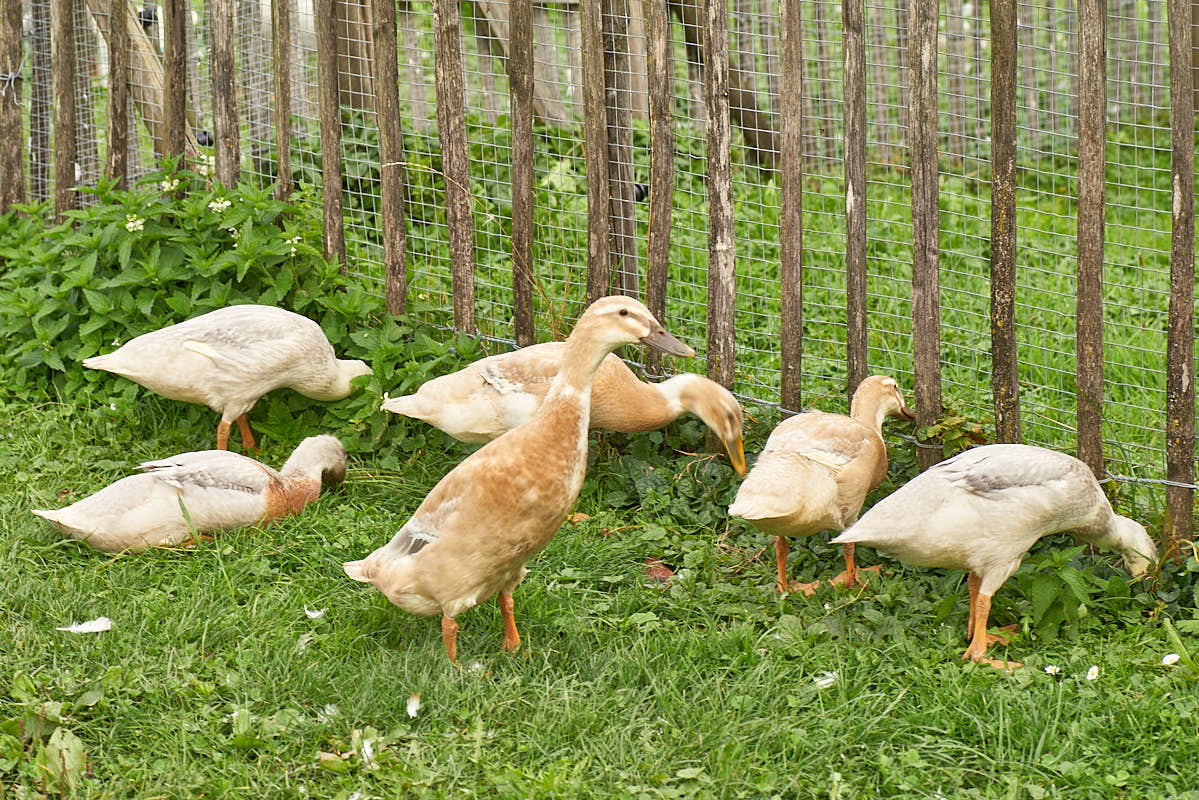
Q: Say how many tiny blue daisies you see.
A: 0